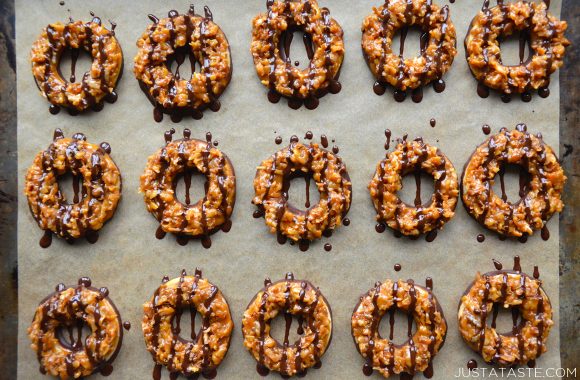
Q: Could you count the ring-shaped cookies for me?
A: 15